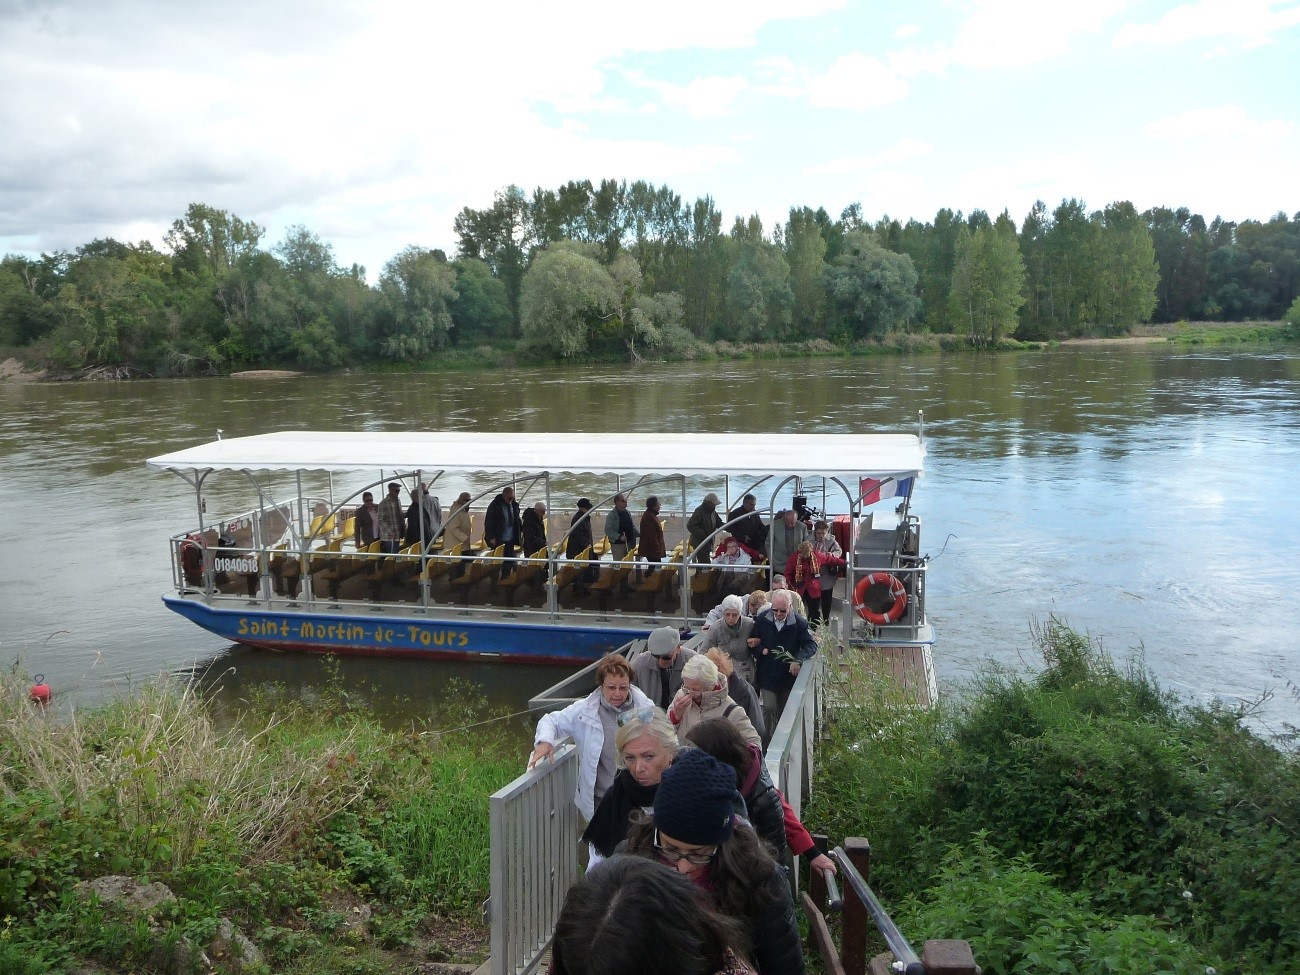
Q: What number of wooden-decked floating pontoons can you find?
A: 1